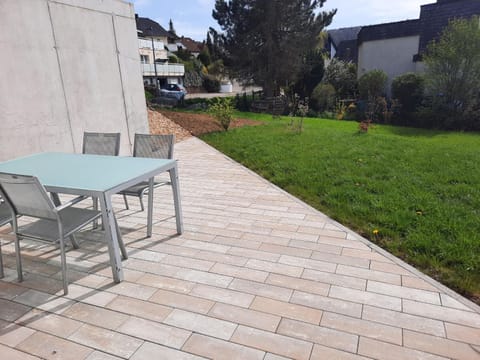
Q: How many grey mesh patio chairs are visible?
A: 4